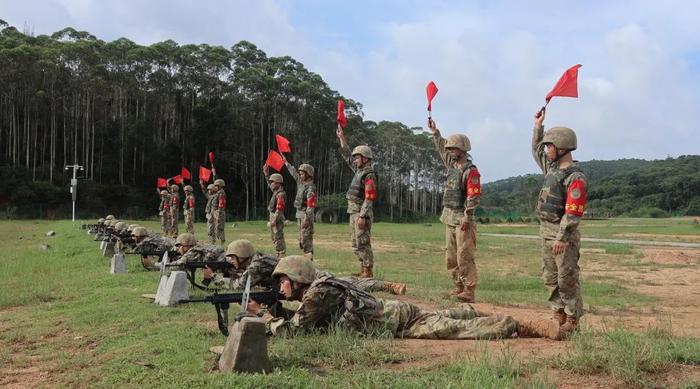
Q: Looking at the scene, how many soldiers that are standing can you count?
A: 10